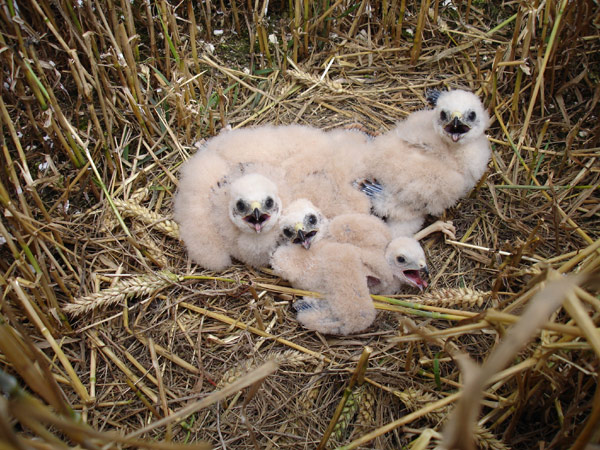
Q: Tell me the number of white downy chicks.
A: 4